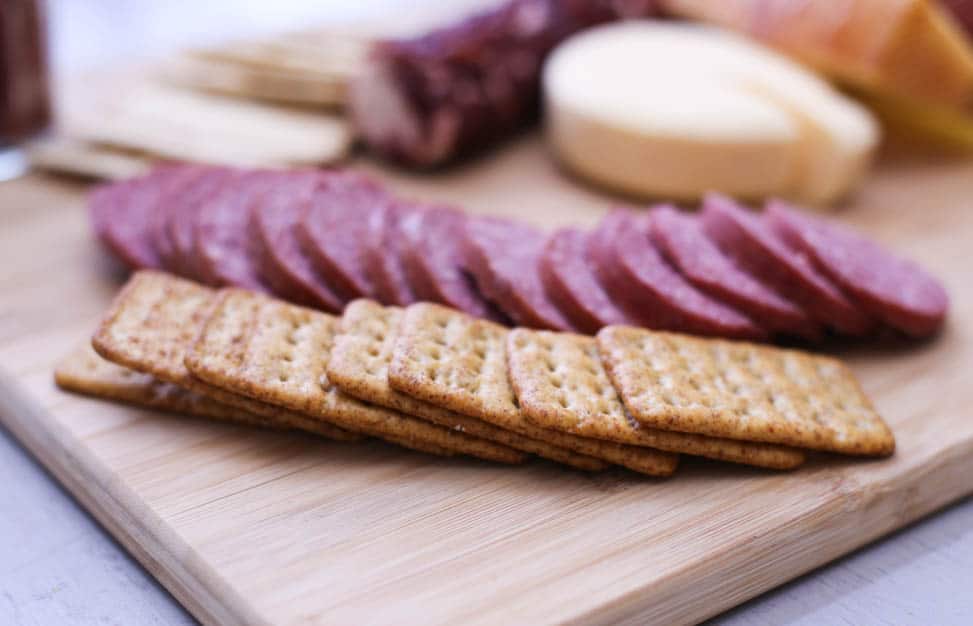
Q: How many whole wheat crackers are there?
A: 7